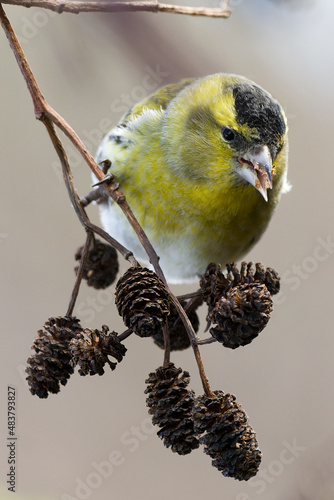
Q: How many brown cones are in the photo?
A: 9